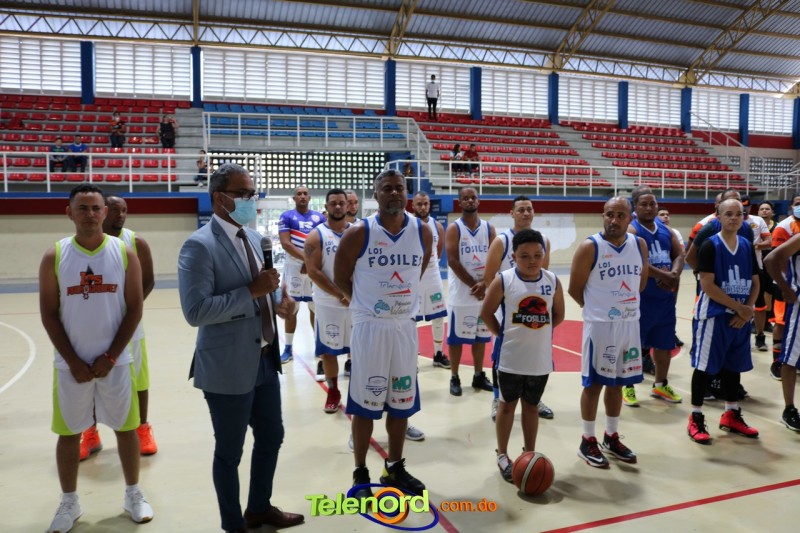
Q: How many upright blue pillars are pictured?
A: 9